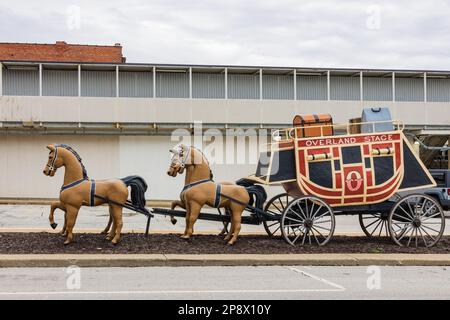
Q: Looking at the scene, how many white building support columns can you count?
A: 13